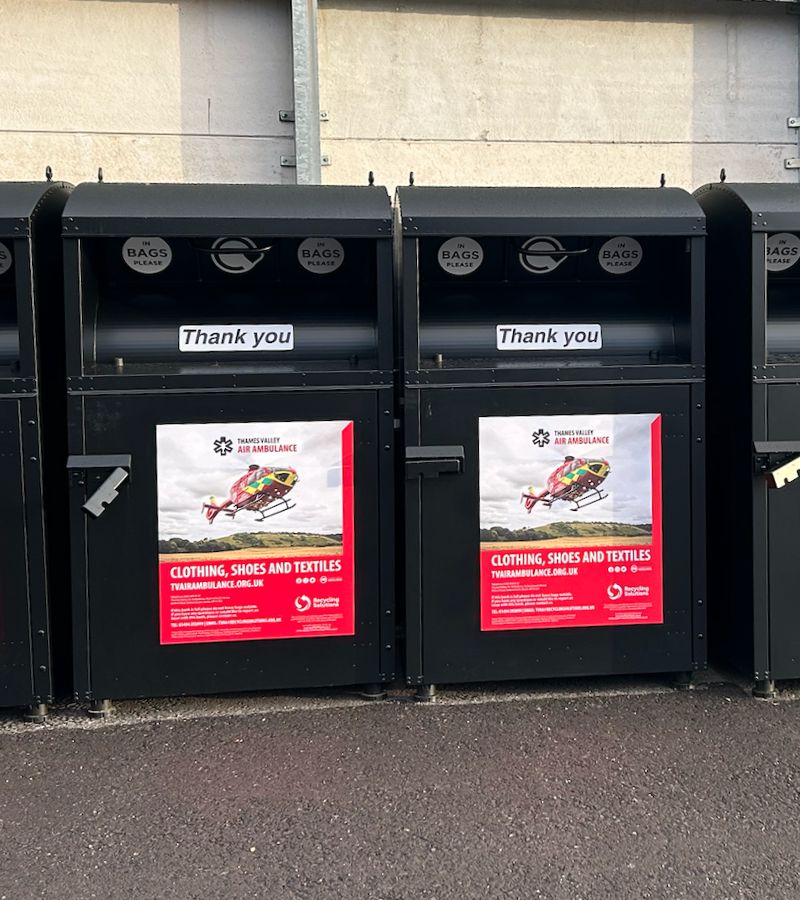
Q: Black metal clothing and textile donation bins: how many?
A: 4